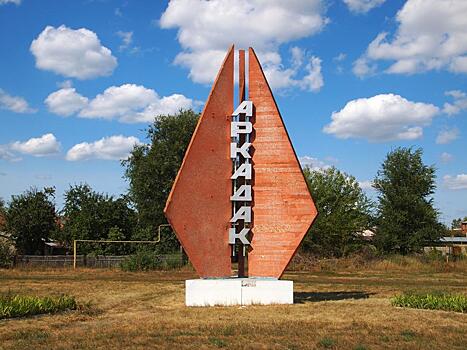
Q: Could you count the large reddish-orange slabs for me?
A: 2